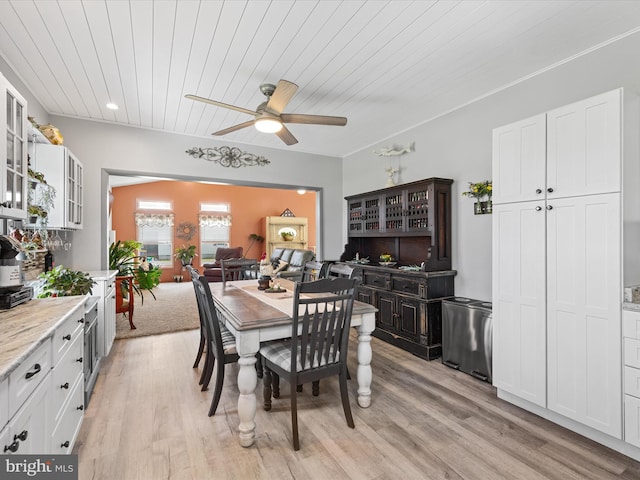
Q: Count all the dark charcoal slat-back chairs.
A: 6